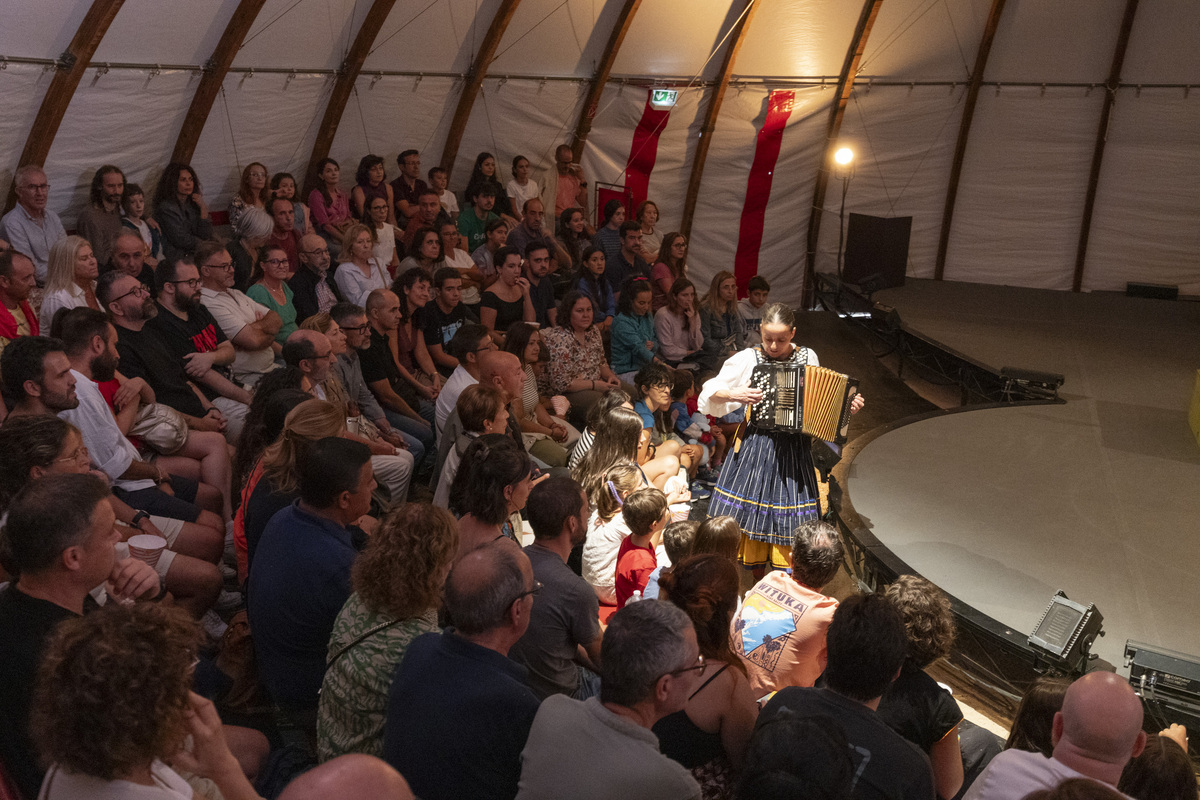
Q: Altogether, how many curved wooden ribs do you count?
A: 9